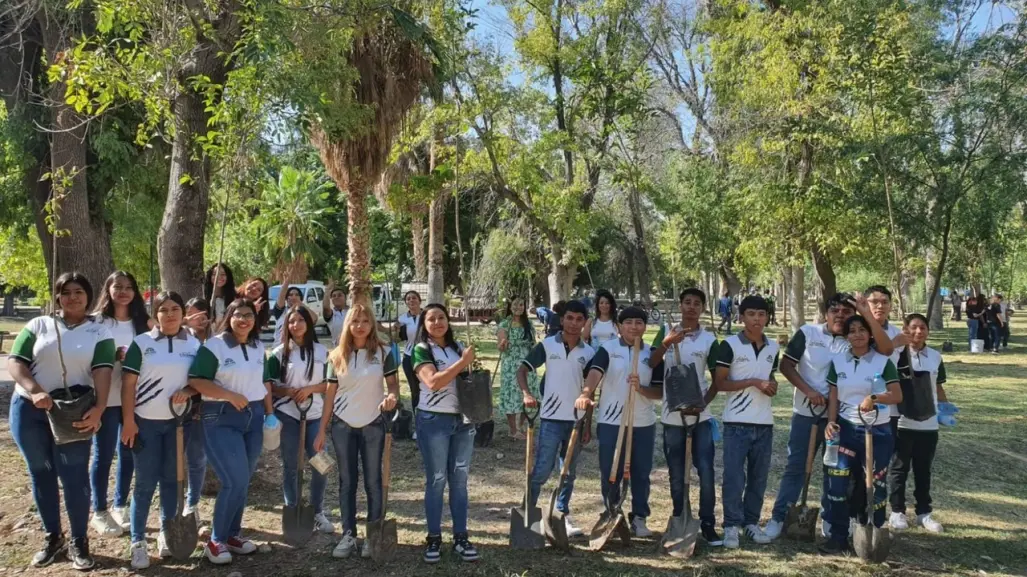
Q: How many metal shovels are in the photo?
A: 10